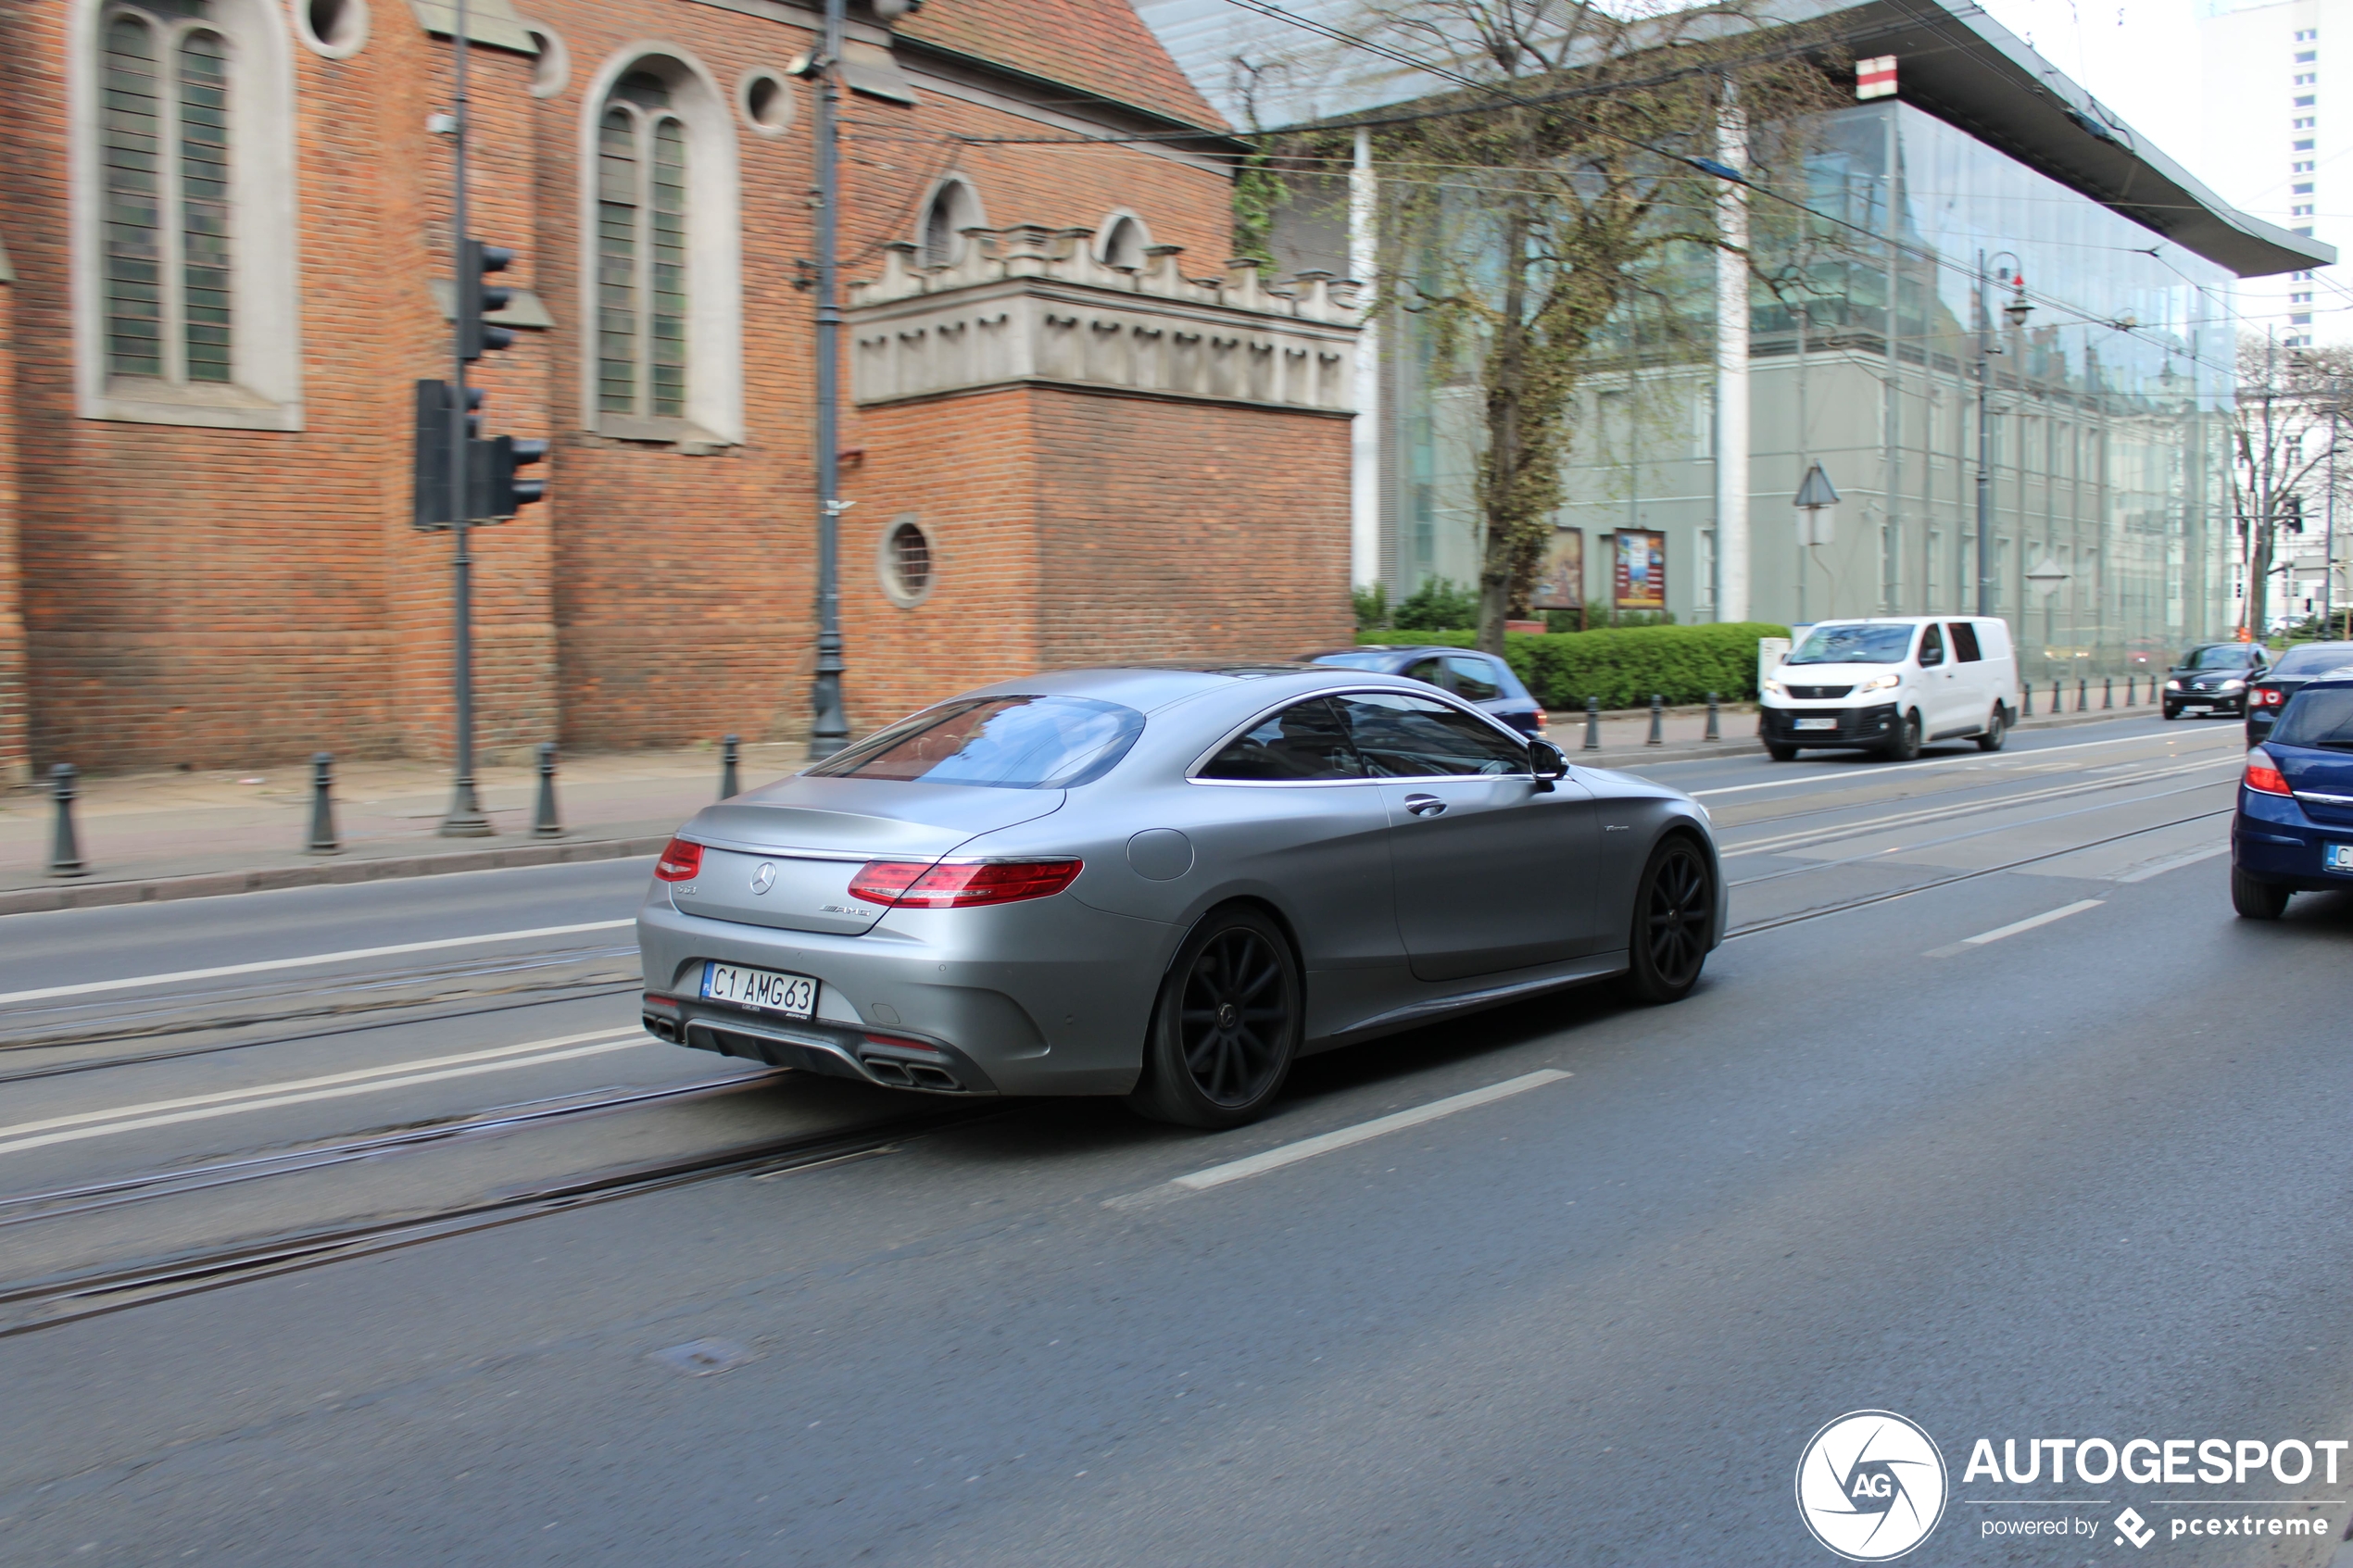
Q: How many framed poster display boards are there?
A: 2